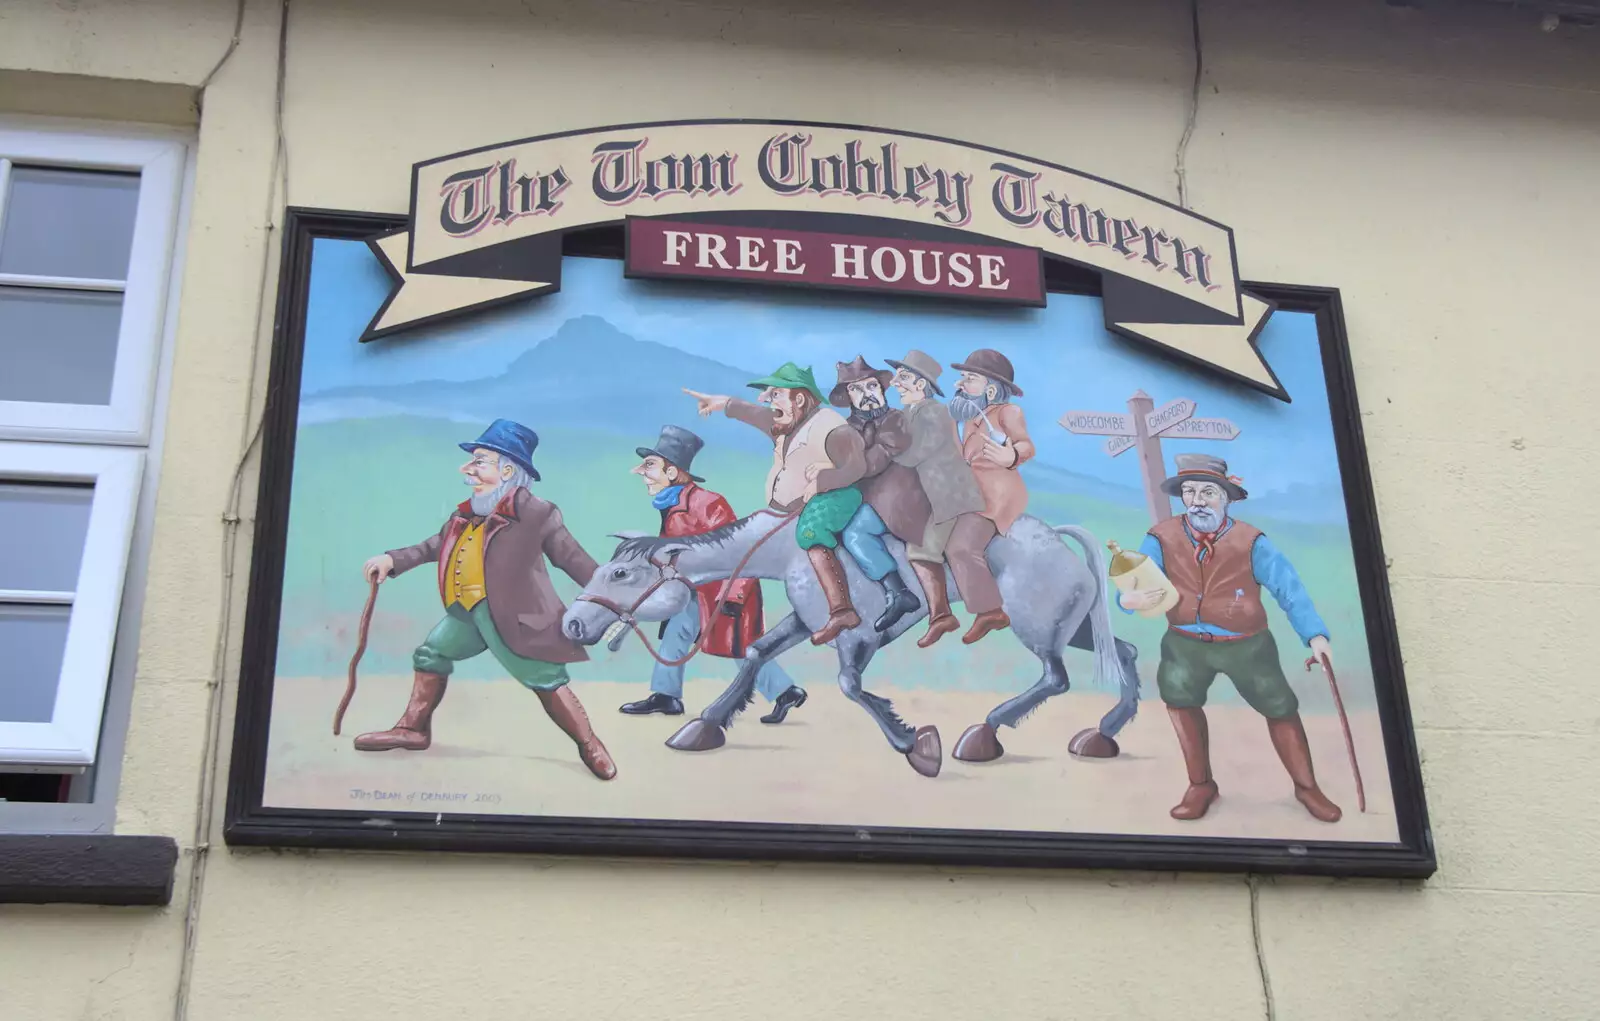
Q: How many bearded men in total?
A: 5